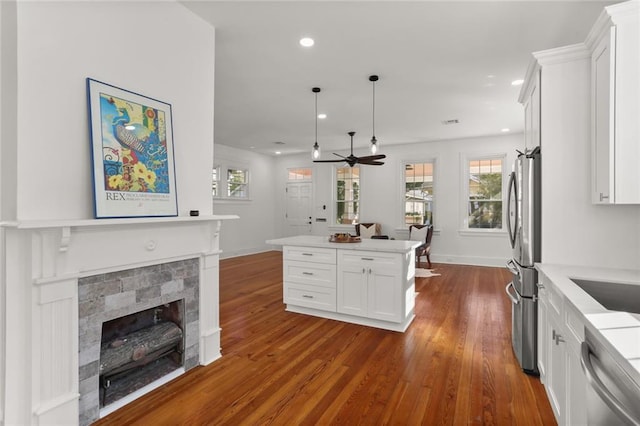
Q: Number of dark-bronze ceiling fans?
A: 1